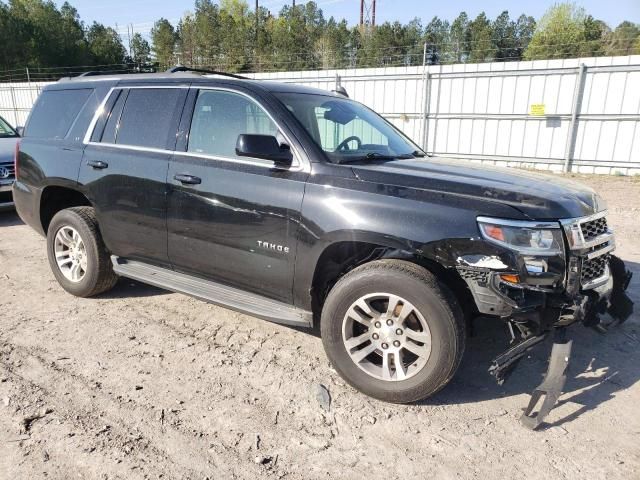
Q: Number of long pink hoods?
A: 0